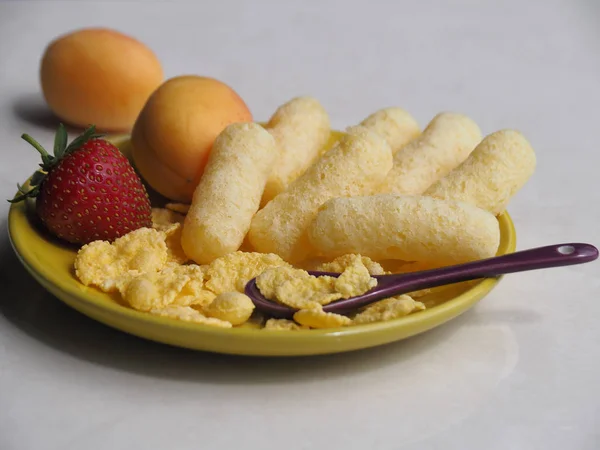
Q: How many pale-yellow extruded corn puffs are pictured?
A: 7